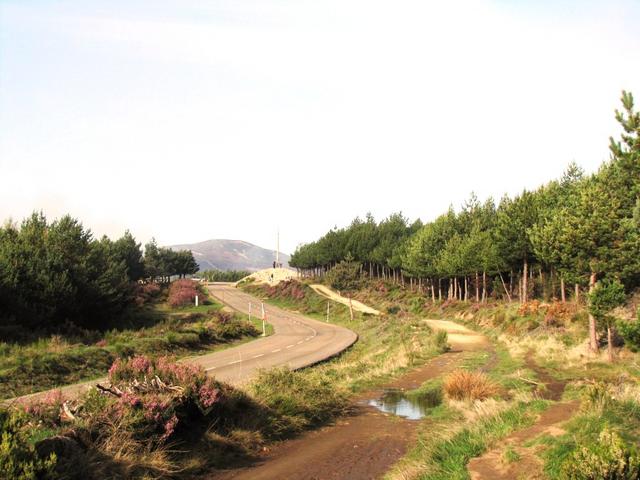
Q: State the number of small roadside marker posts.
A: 4